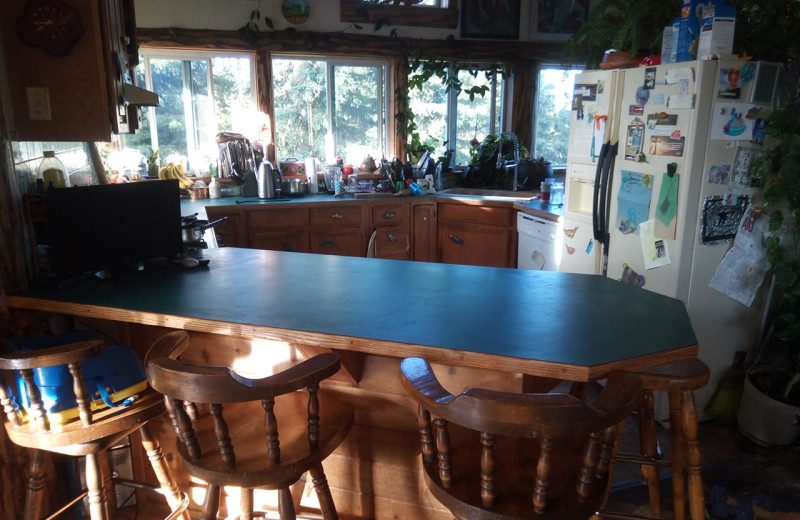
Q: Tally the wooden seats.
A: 4